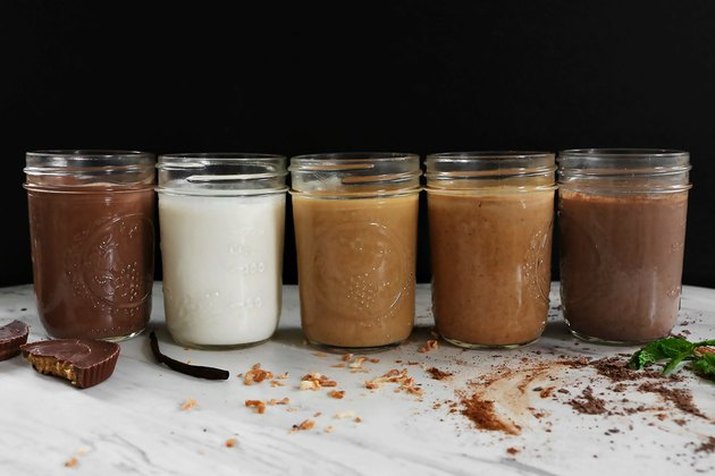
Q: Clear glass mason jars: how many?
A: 5